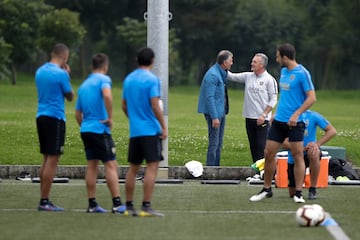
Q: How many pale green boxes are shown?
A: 1